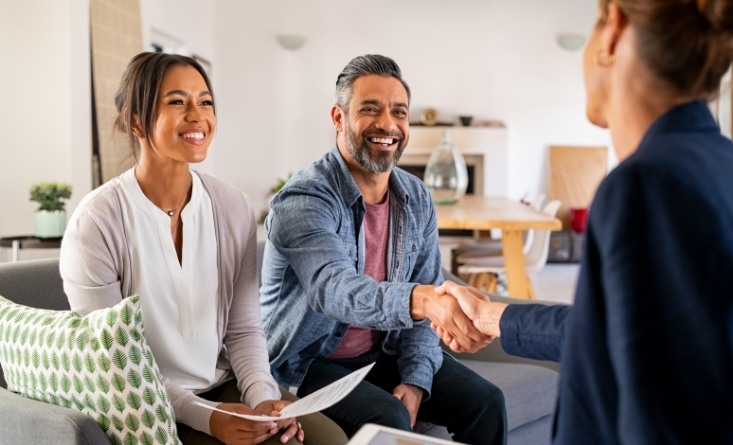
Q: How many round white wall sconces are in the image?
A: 2